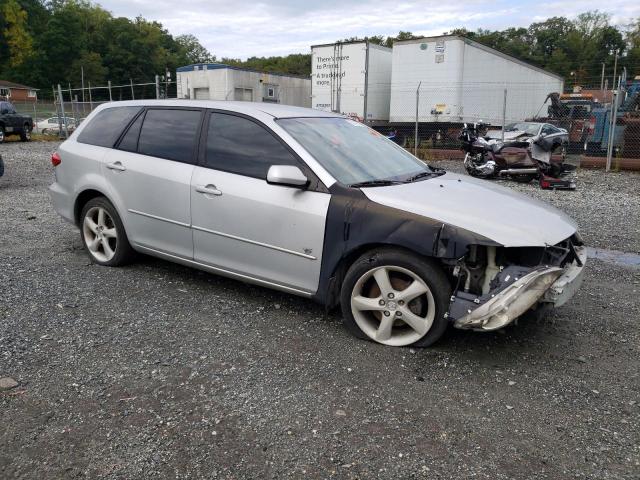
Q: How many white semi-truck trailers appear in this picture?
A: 2